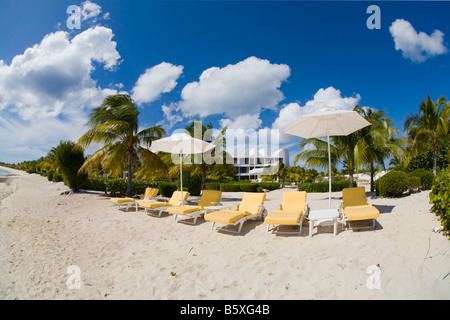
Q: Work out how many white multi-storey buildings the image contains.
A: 1